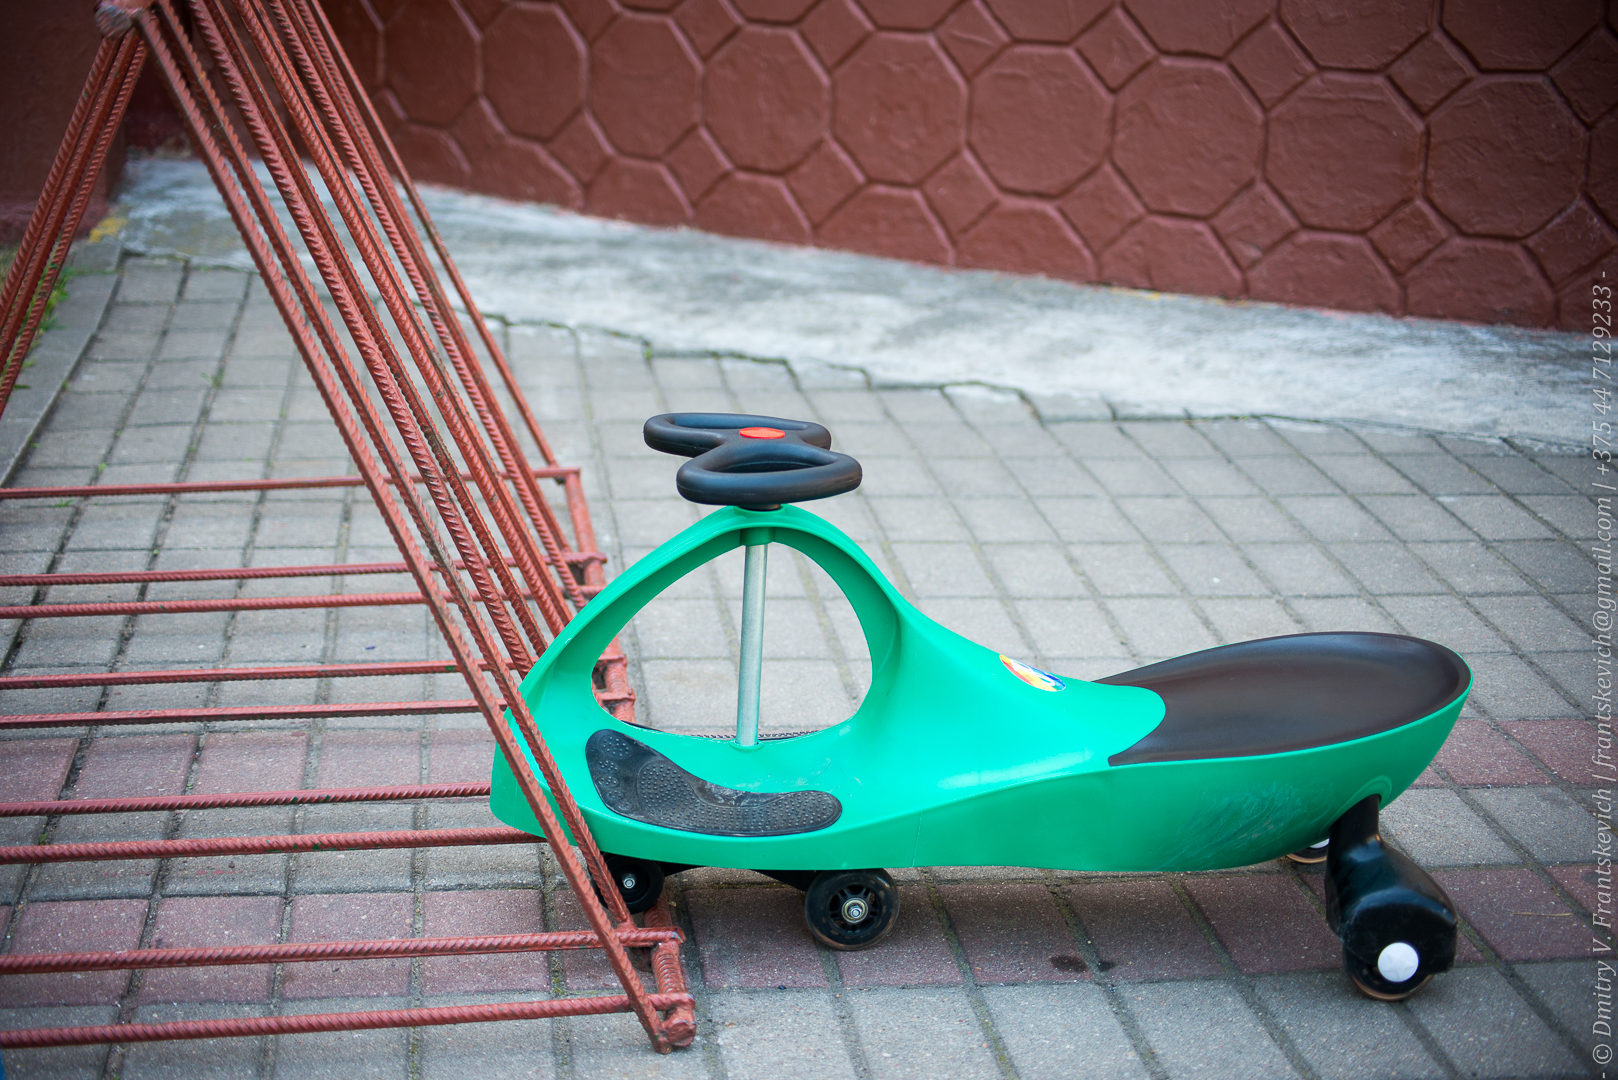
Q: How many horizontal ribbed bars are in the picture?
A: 9